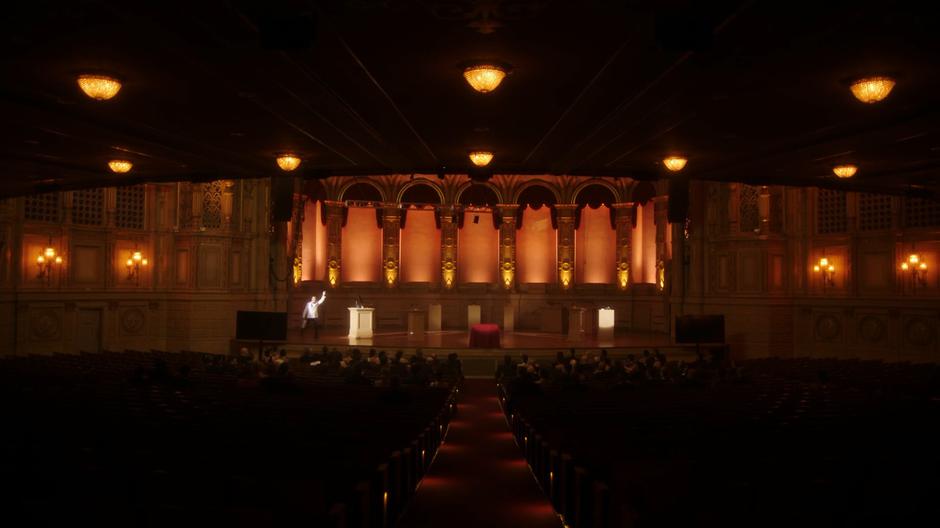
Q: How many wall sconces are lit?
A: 4